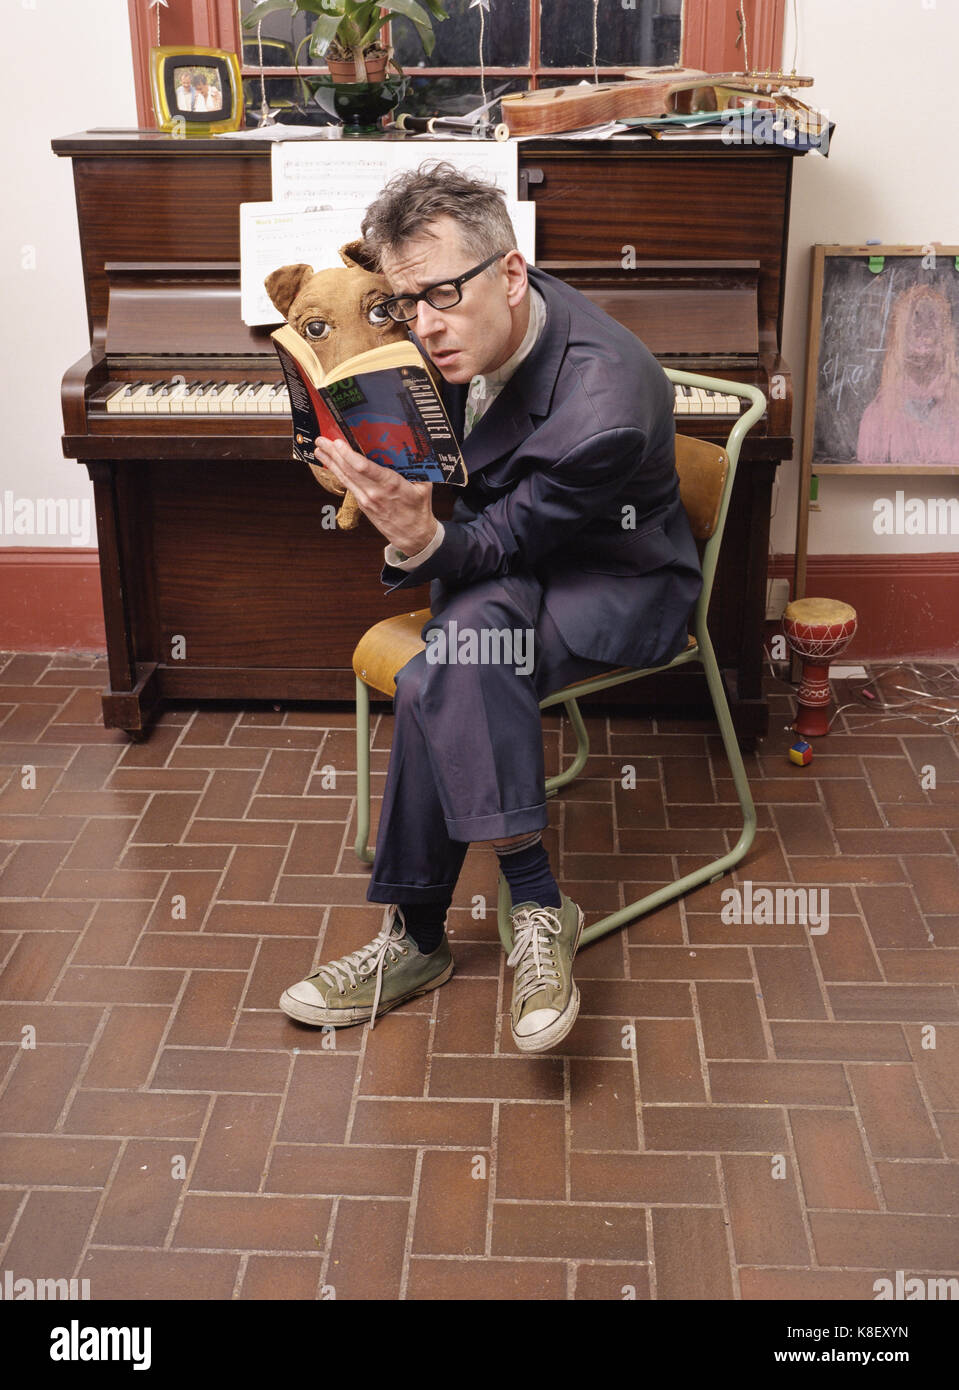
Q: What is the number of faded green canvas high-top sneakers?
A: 2